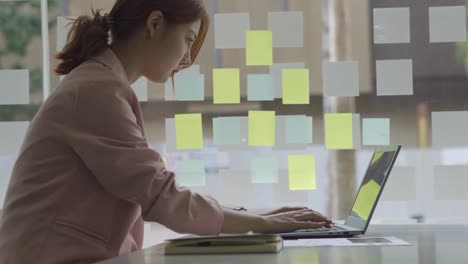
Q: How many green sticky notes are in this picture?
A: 7